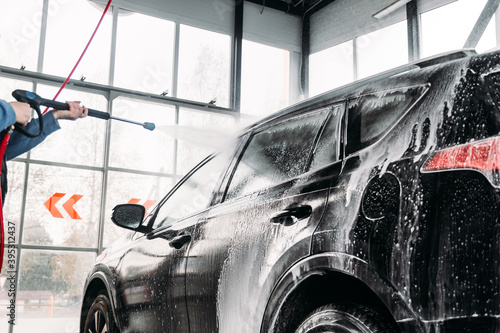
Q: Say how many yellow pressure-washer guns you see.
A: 0